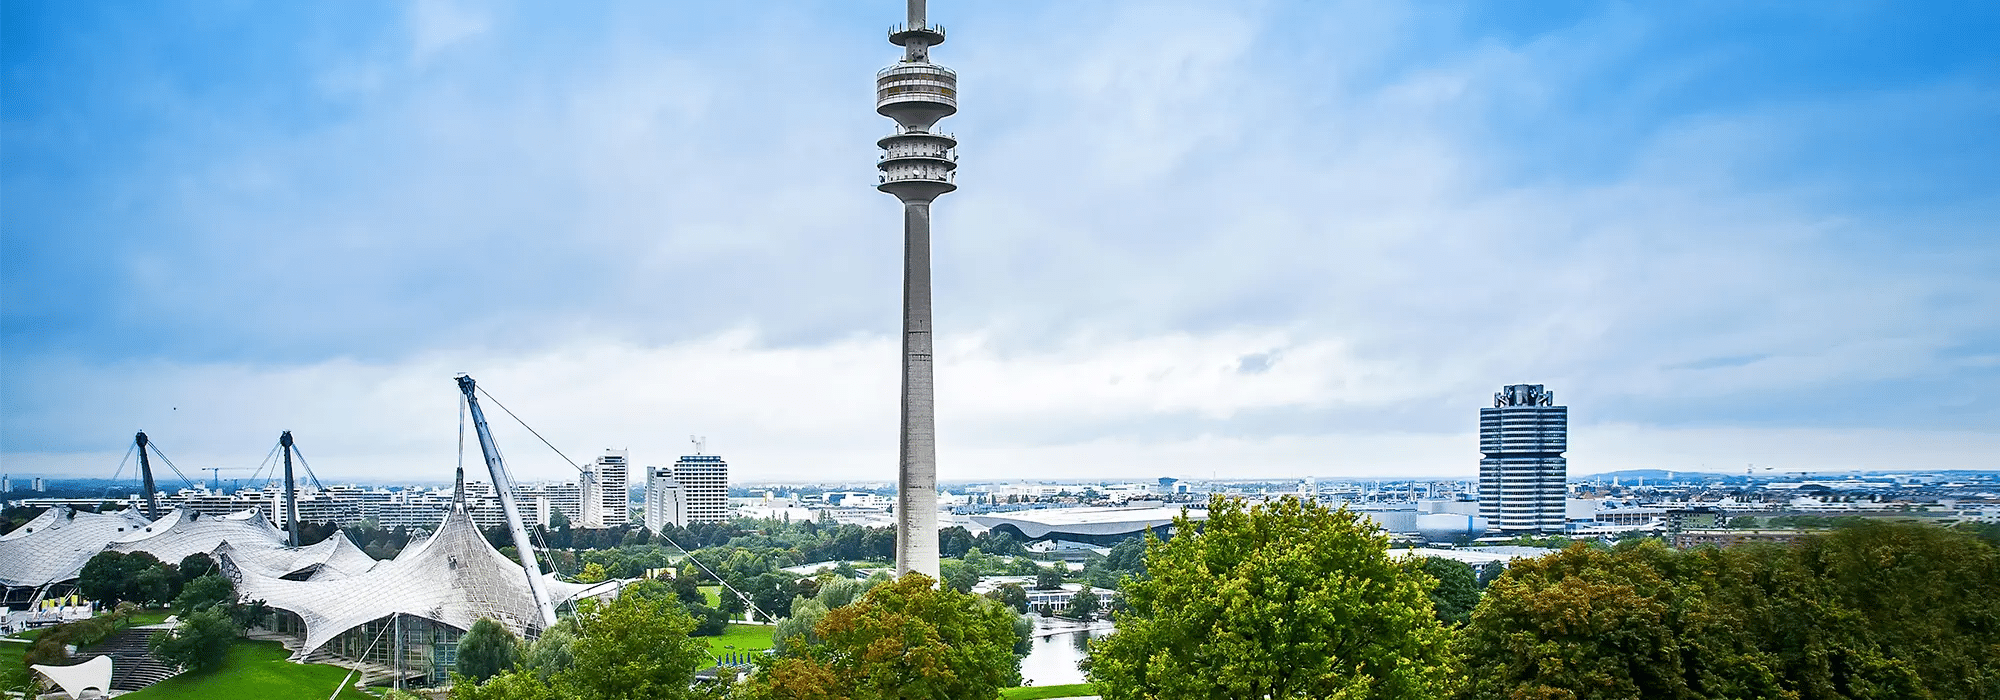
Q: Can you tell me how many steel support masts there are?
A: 3